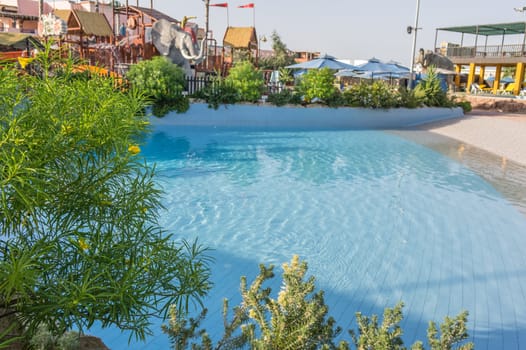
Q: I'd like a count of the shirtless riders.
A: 0